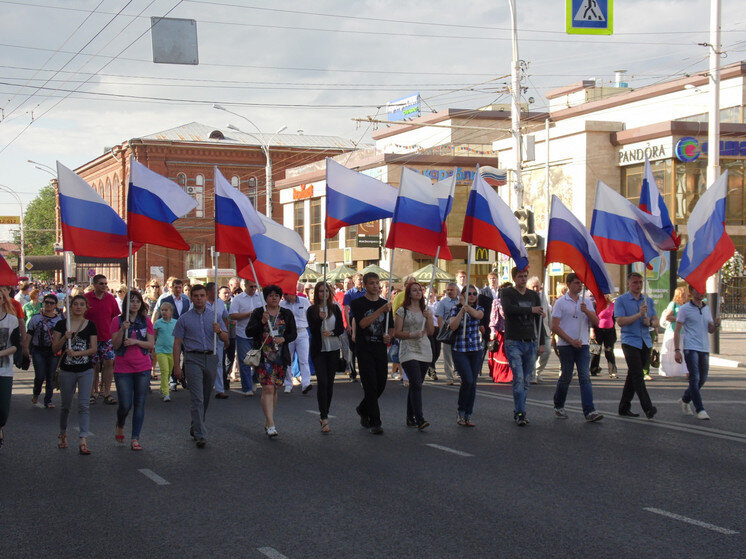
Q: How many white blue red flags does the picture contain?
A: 13